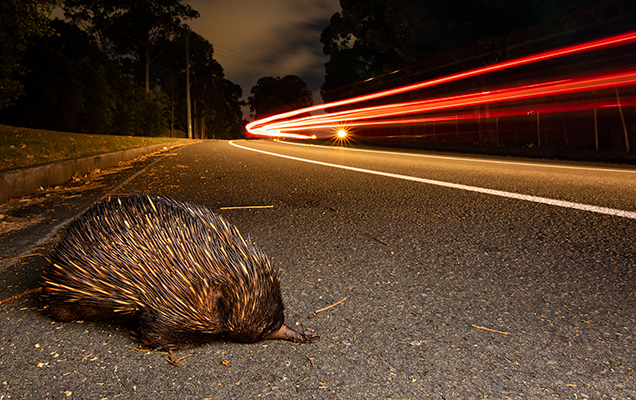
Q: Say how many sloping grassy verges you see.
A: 1